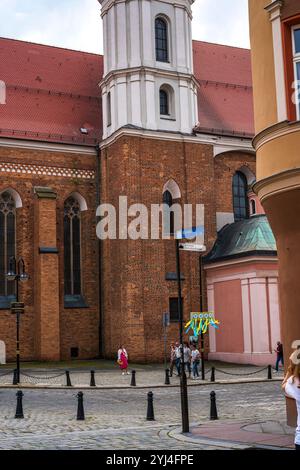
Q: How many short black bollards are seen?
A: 11